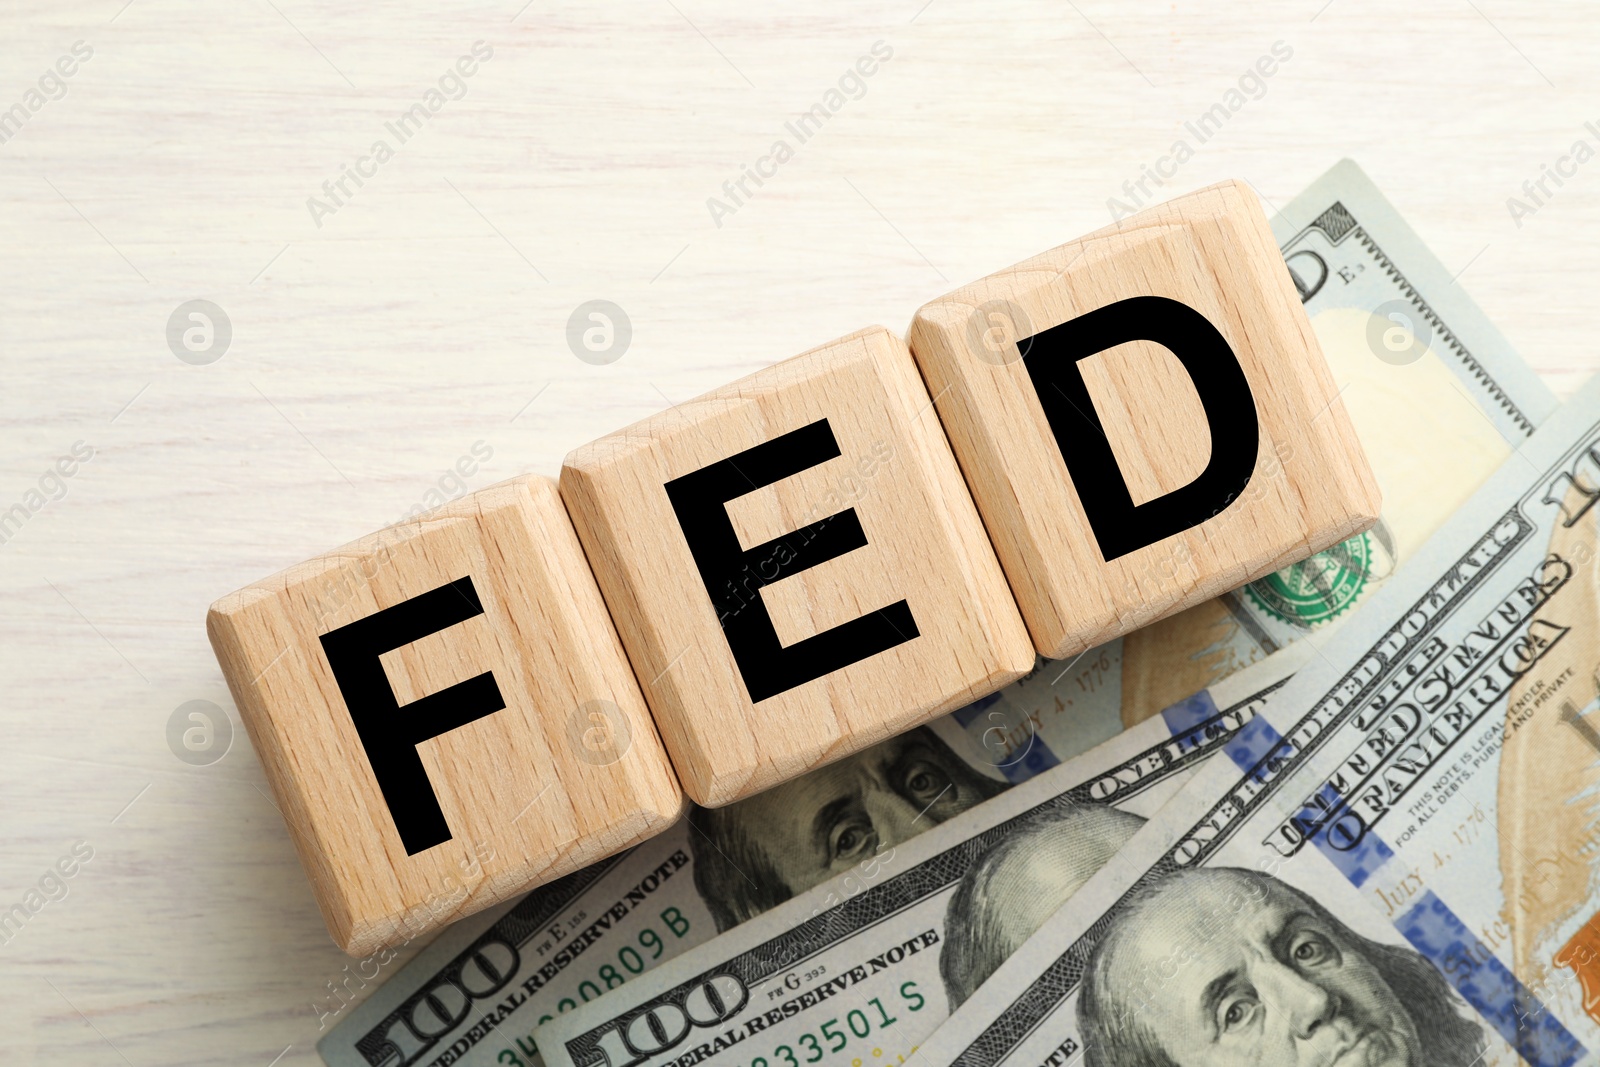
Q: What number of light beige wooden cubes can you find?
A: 3